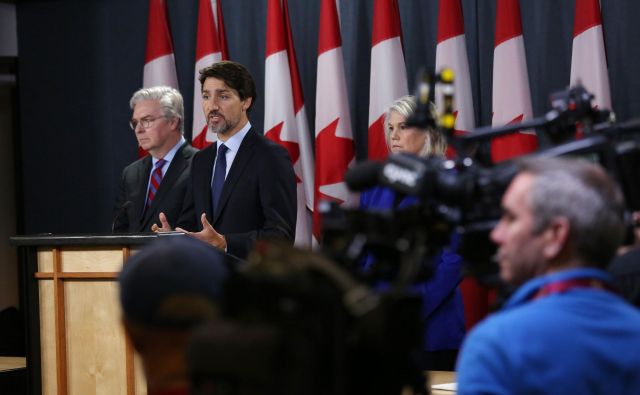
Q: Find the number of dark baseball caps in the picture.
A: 1